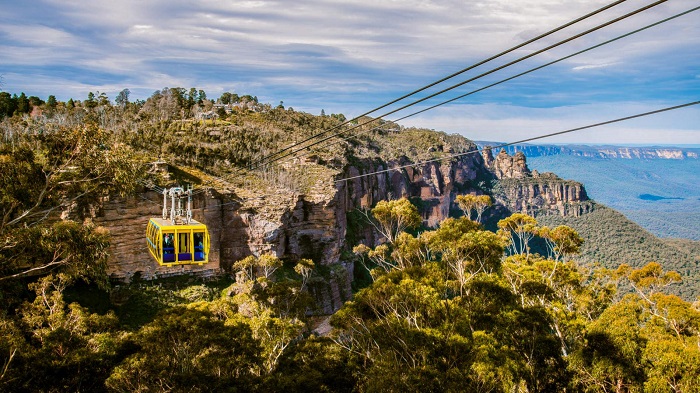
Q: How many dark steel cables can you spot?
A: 4